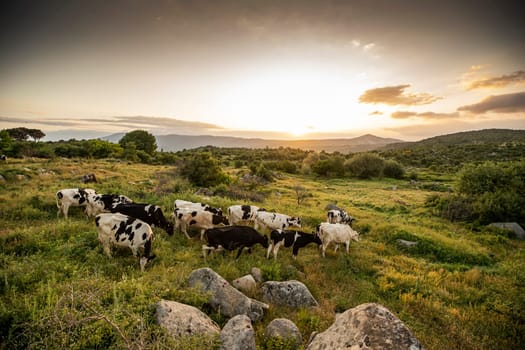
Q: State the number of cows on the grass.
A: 12